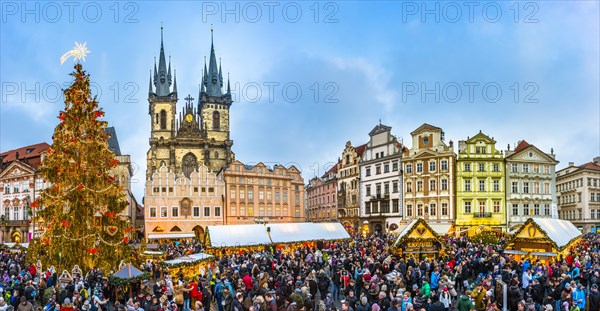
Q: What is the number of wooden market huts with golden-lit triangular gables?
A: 2